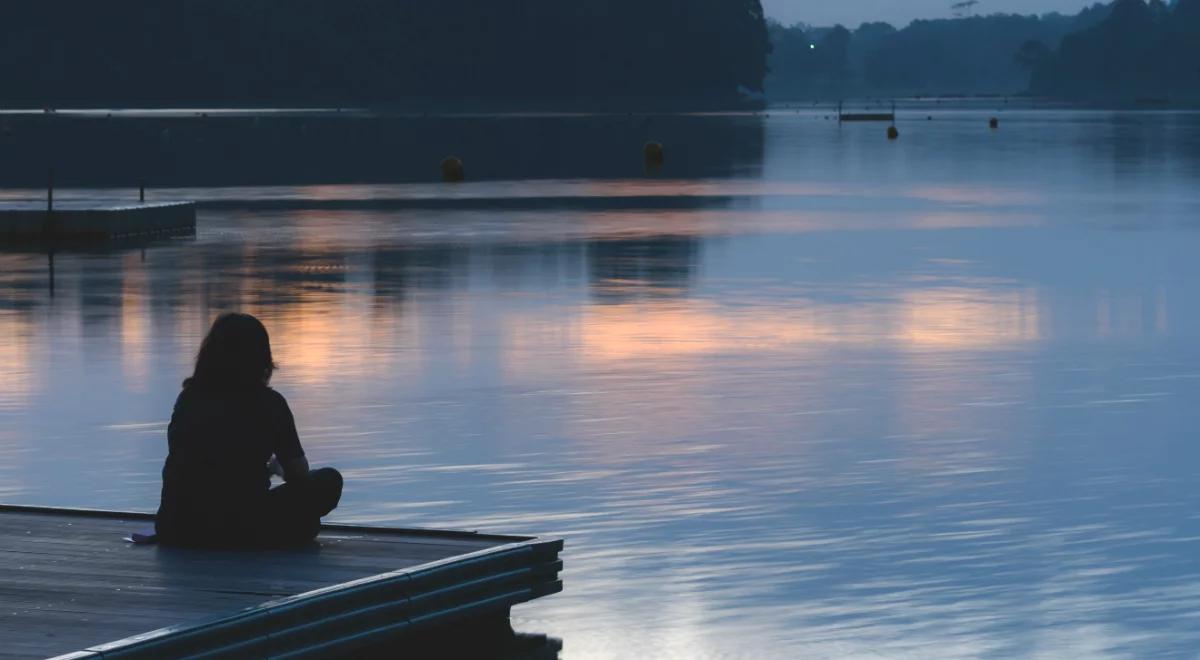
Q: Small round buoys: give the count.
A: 4